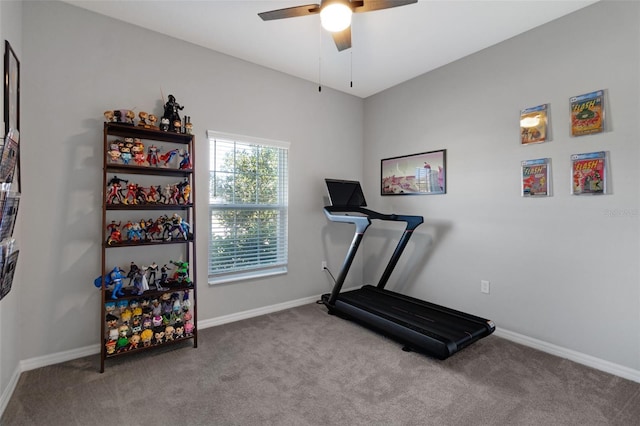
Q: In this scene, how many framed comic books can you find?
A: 4